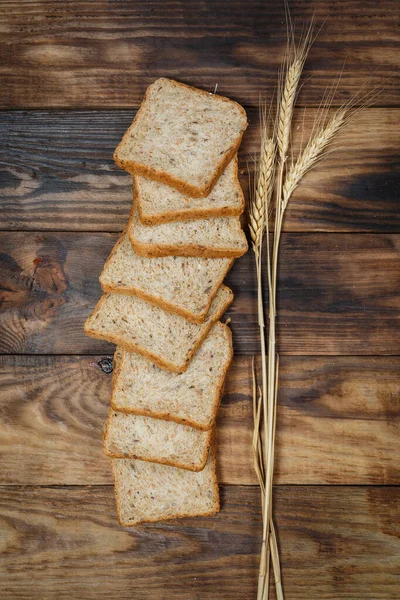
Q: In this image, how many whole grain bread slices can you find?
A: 8